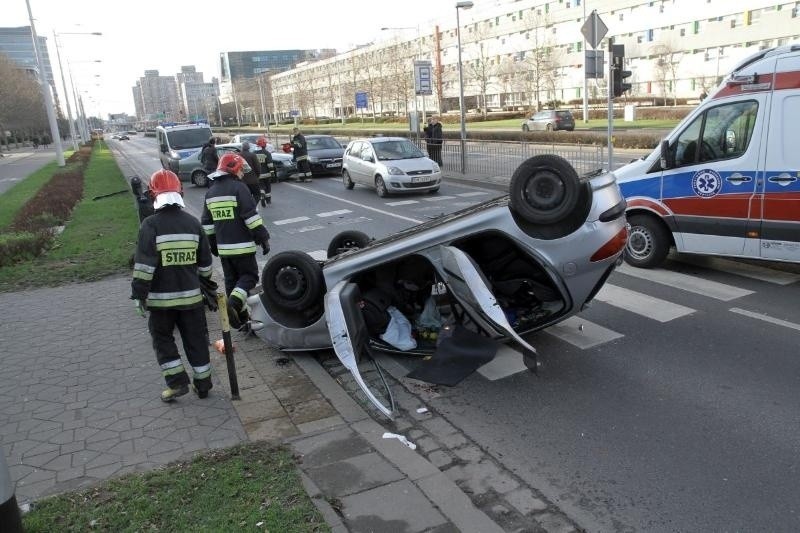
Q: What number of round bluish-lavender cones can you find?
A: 0